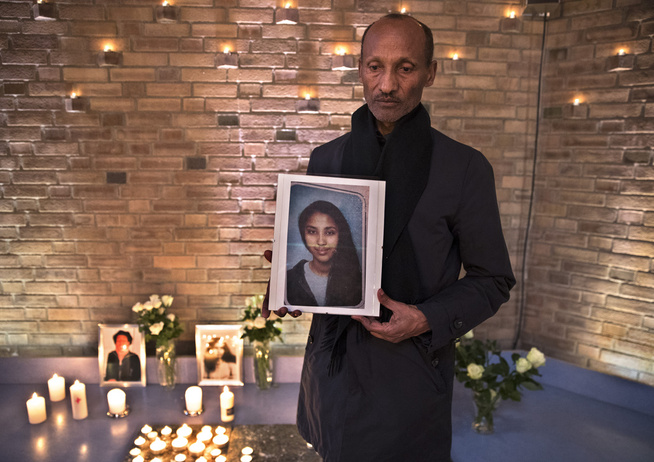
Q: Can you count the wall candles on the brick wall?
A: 13